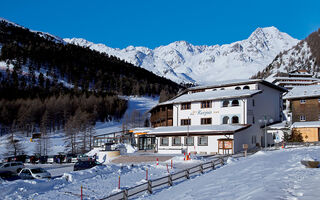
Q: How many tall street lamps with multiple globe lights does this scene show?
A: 1